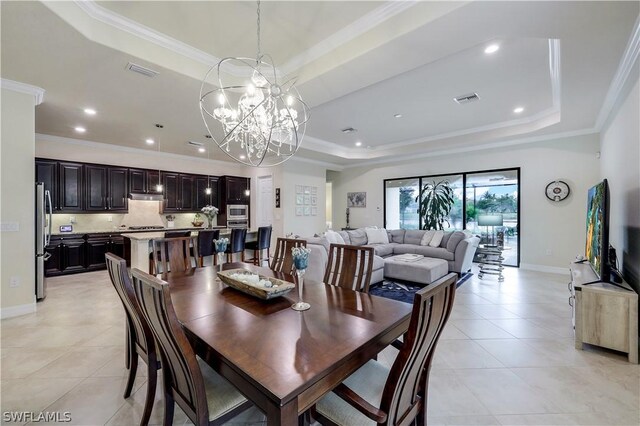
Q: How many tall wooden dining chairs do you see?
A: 6